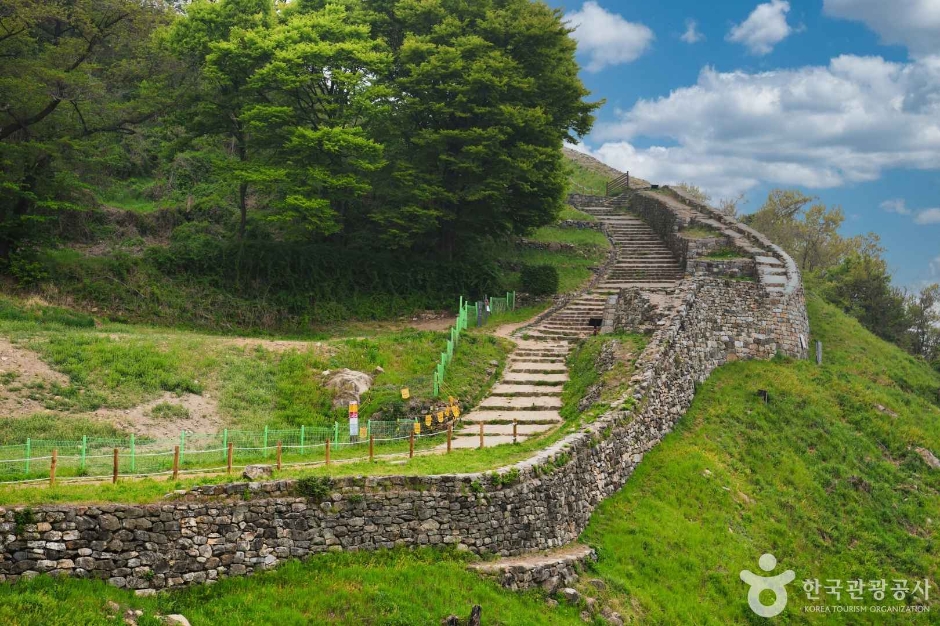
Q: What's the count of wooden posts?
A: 11